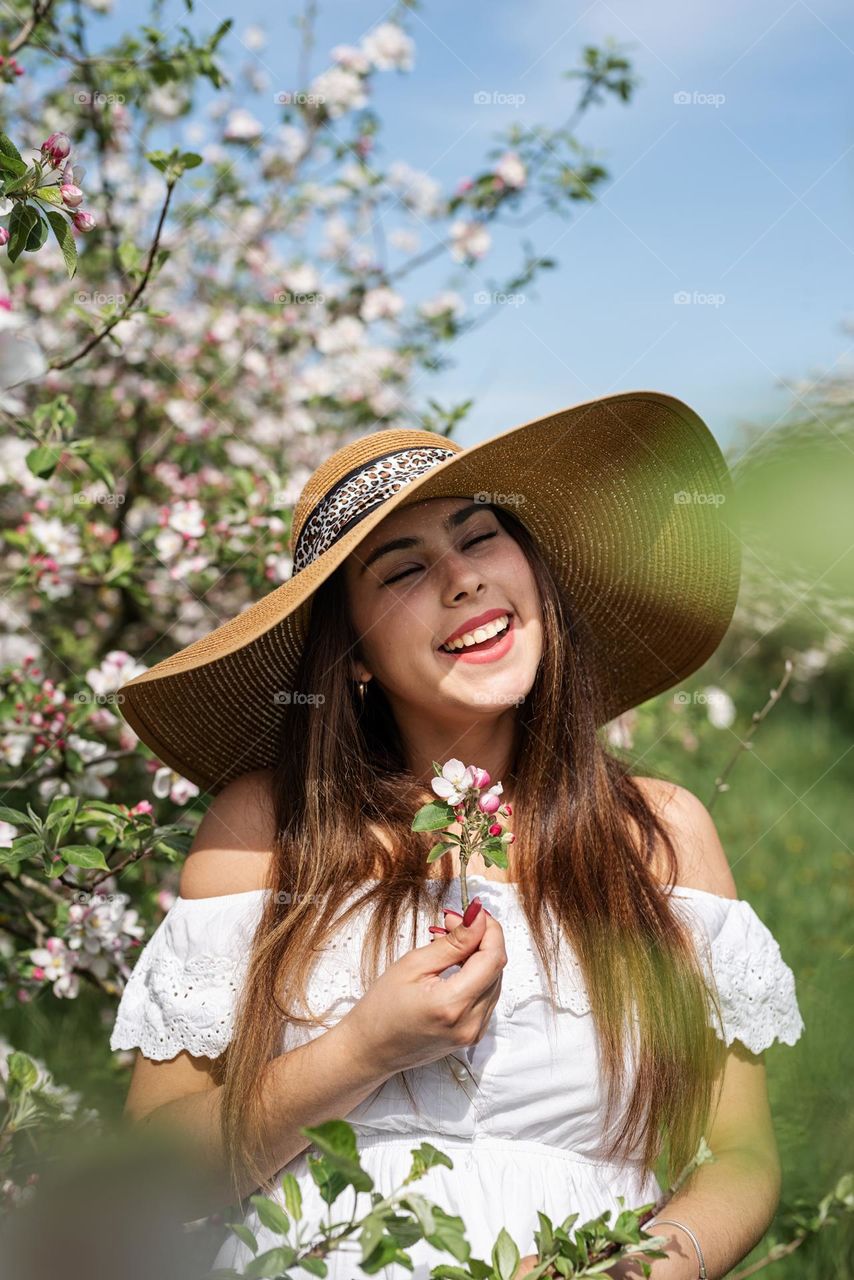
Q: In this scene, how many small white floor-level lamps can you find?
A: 0